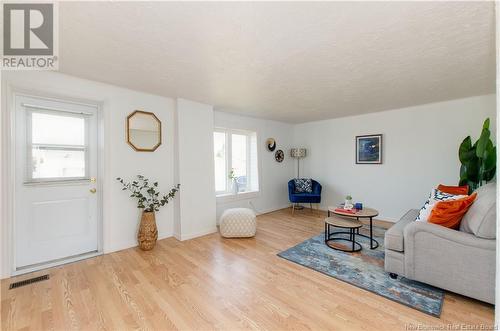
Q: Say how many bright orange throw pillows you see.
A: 2